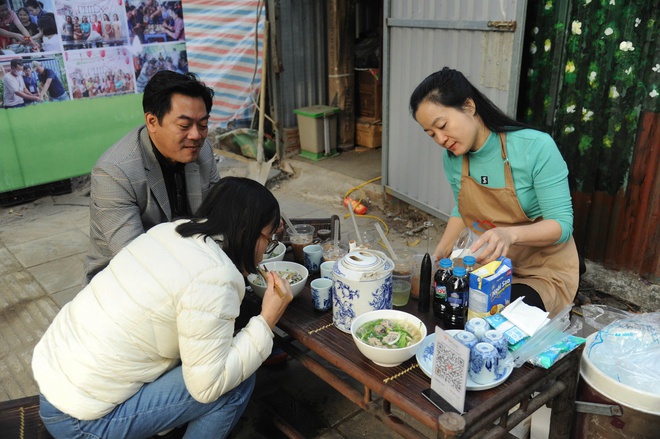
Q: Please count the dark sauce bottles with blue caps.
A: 3